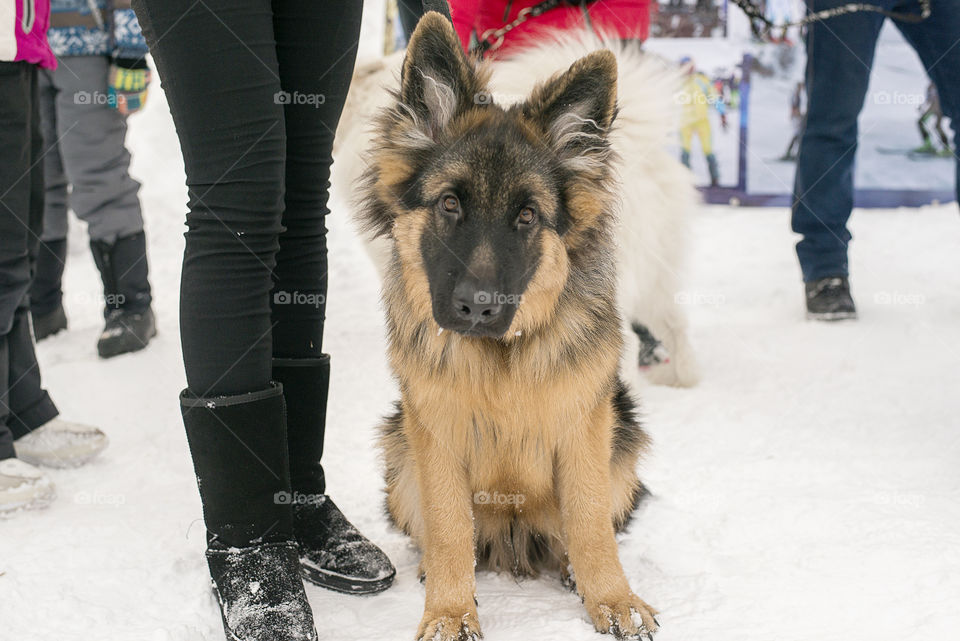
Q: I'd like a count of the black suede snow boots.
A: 2